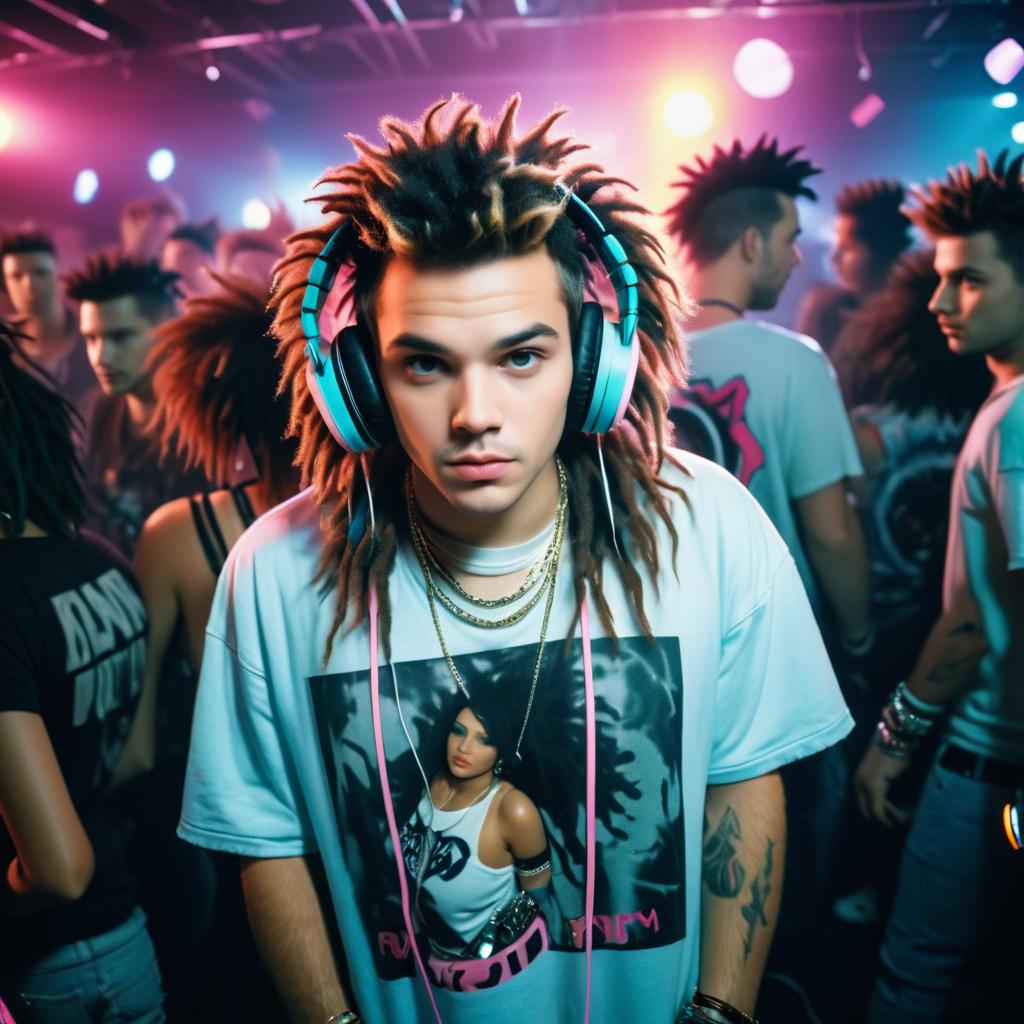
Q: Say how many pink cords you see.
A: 2